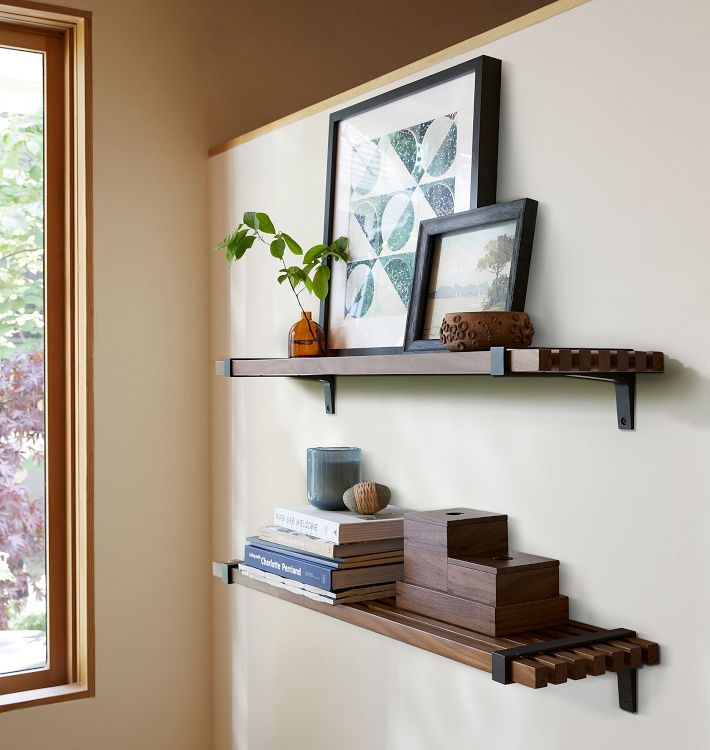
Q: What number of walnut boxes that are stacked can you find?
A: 3